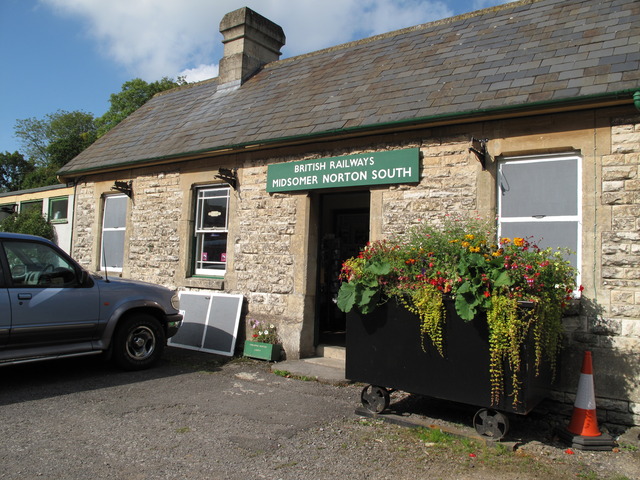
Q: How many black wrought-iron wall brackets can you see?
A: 3